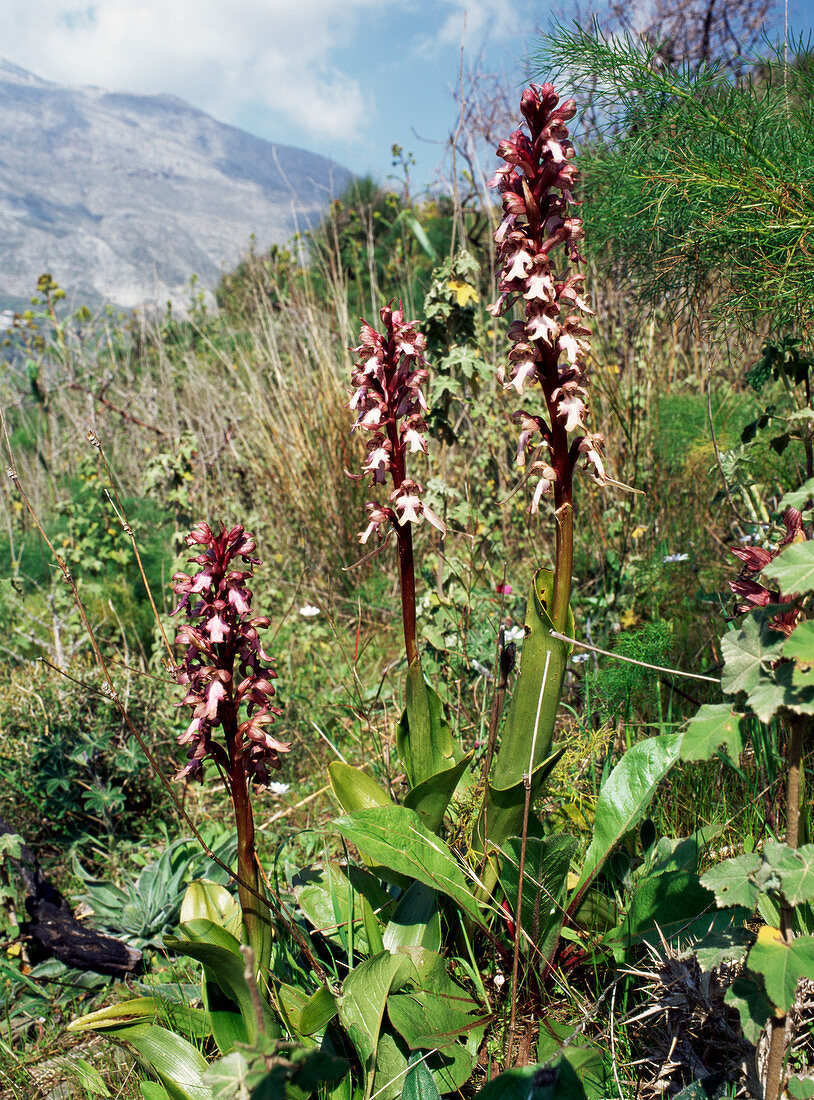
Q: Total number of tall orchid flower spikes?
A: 3